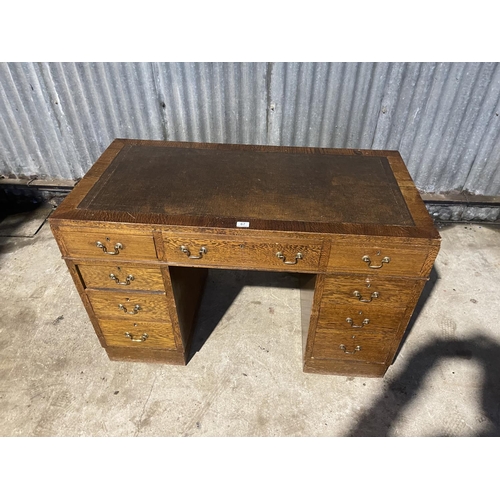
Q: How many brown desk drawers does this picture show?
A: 9